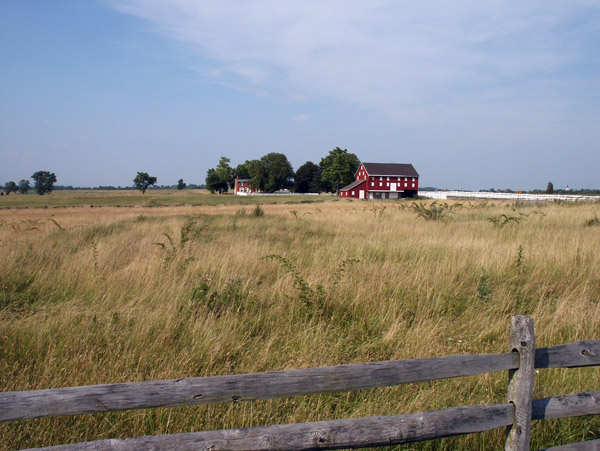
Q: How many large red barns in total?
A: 1